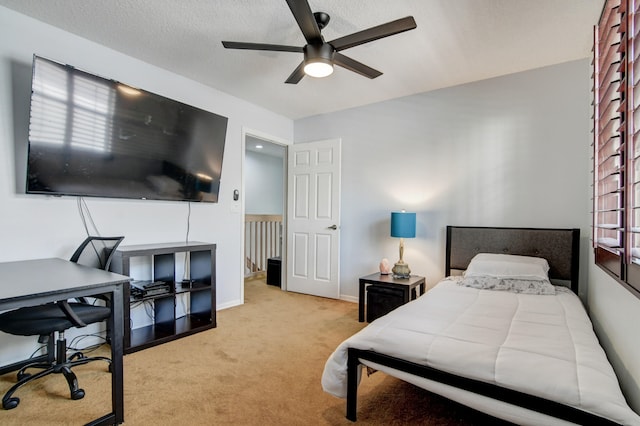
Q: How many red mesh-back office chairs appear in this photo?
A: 0